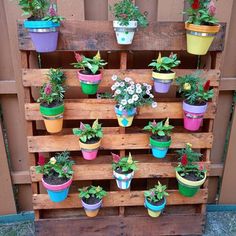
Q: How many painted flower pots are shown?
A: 15